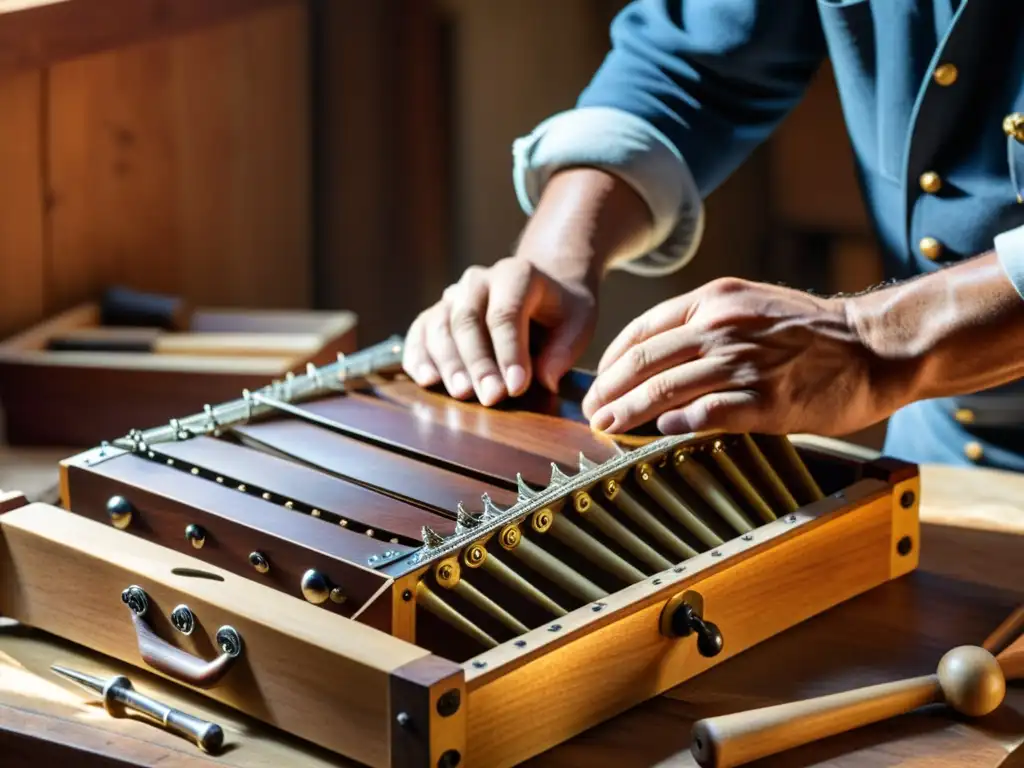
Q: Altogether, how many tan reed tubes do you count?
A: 12